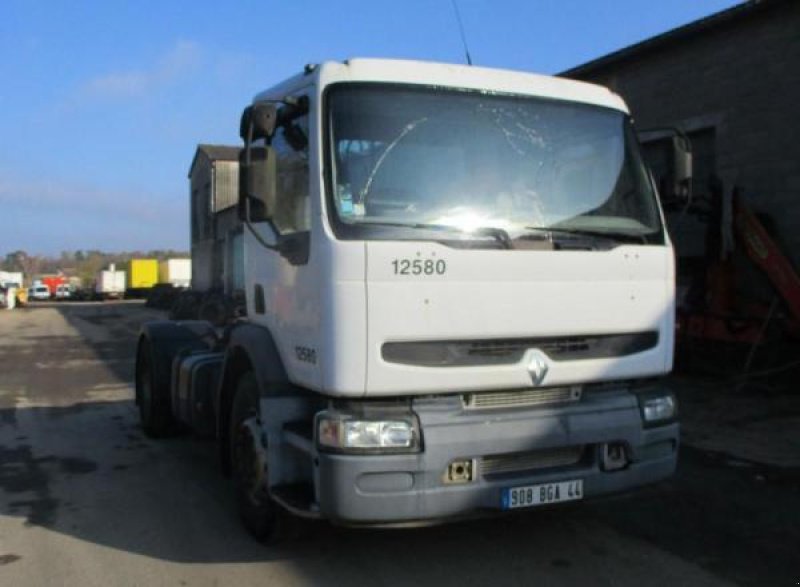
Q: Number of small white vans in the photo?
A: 2